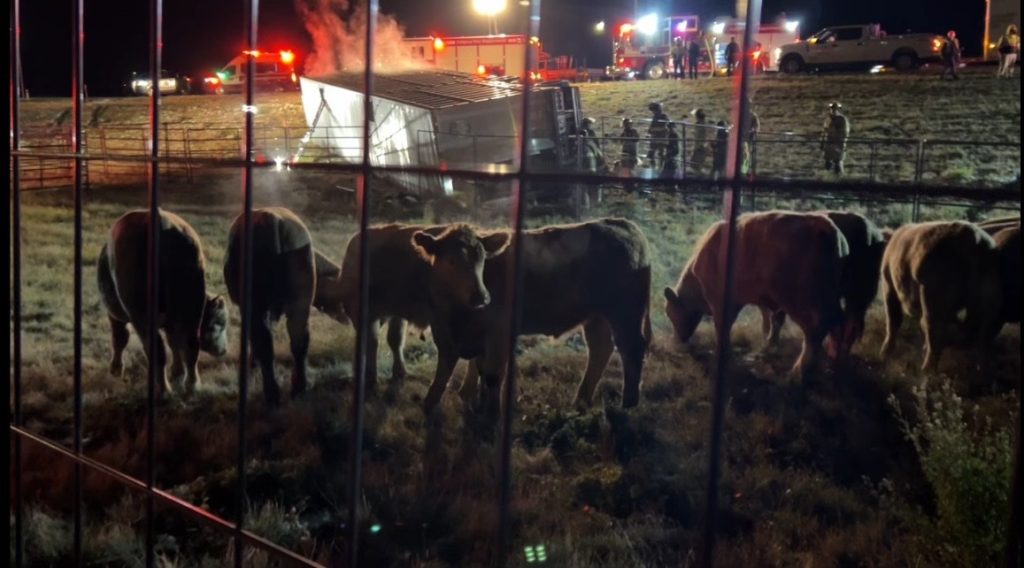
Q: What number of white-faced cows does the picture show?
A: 1